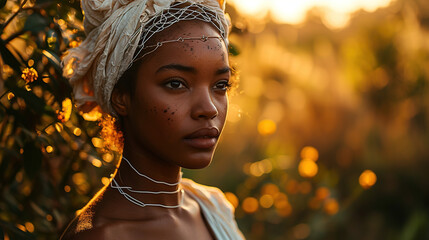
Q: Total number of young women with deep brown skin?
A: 1